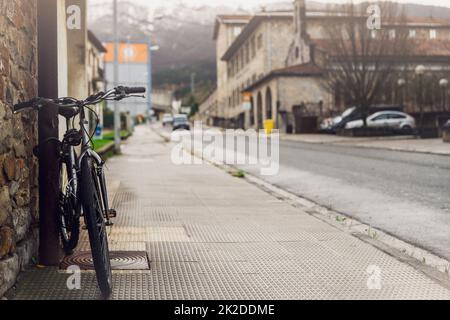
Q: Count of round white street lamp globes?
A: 3